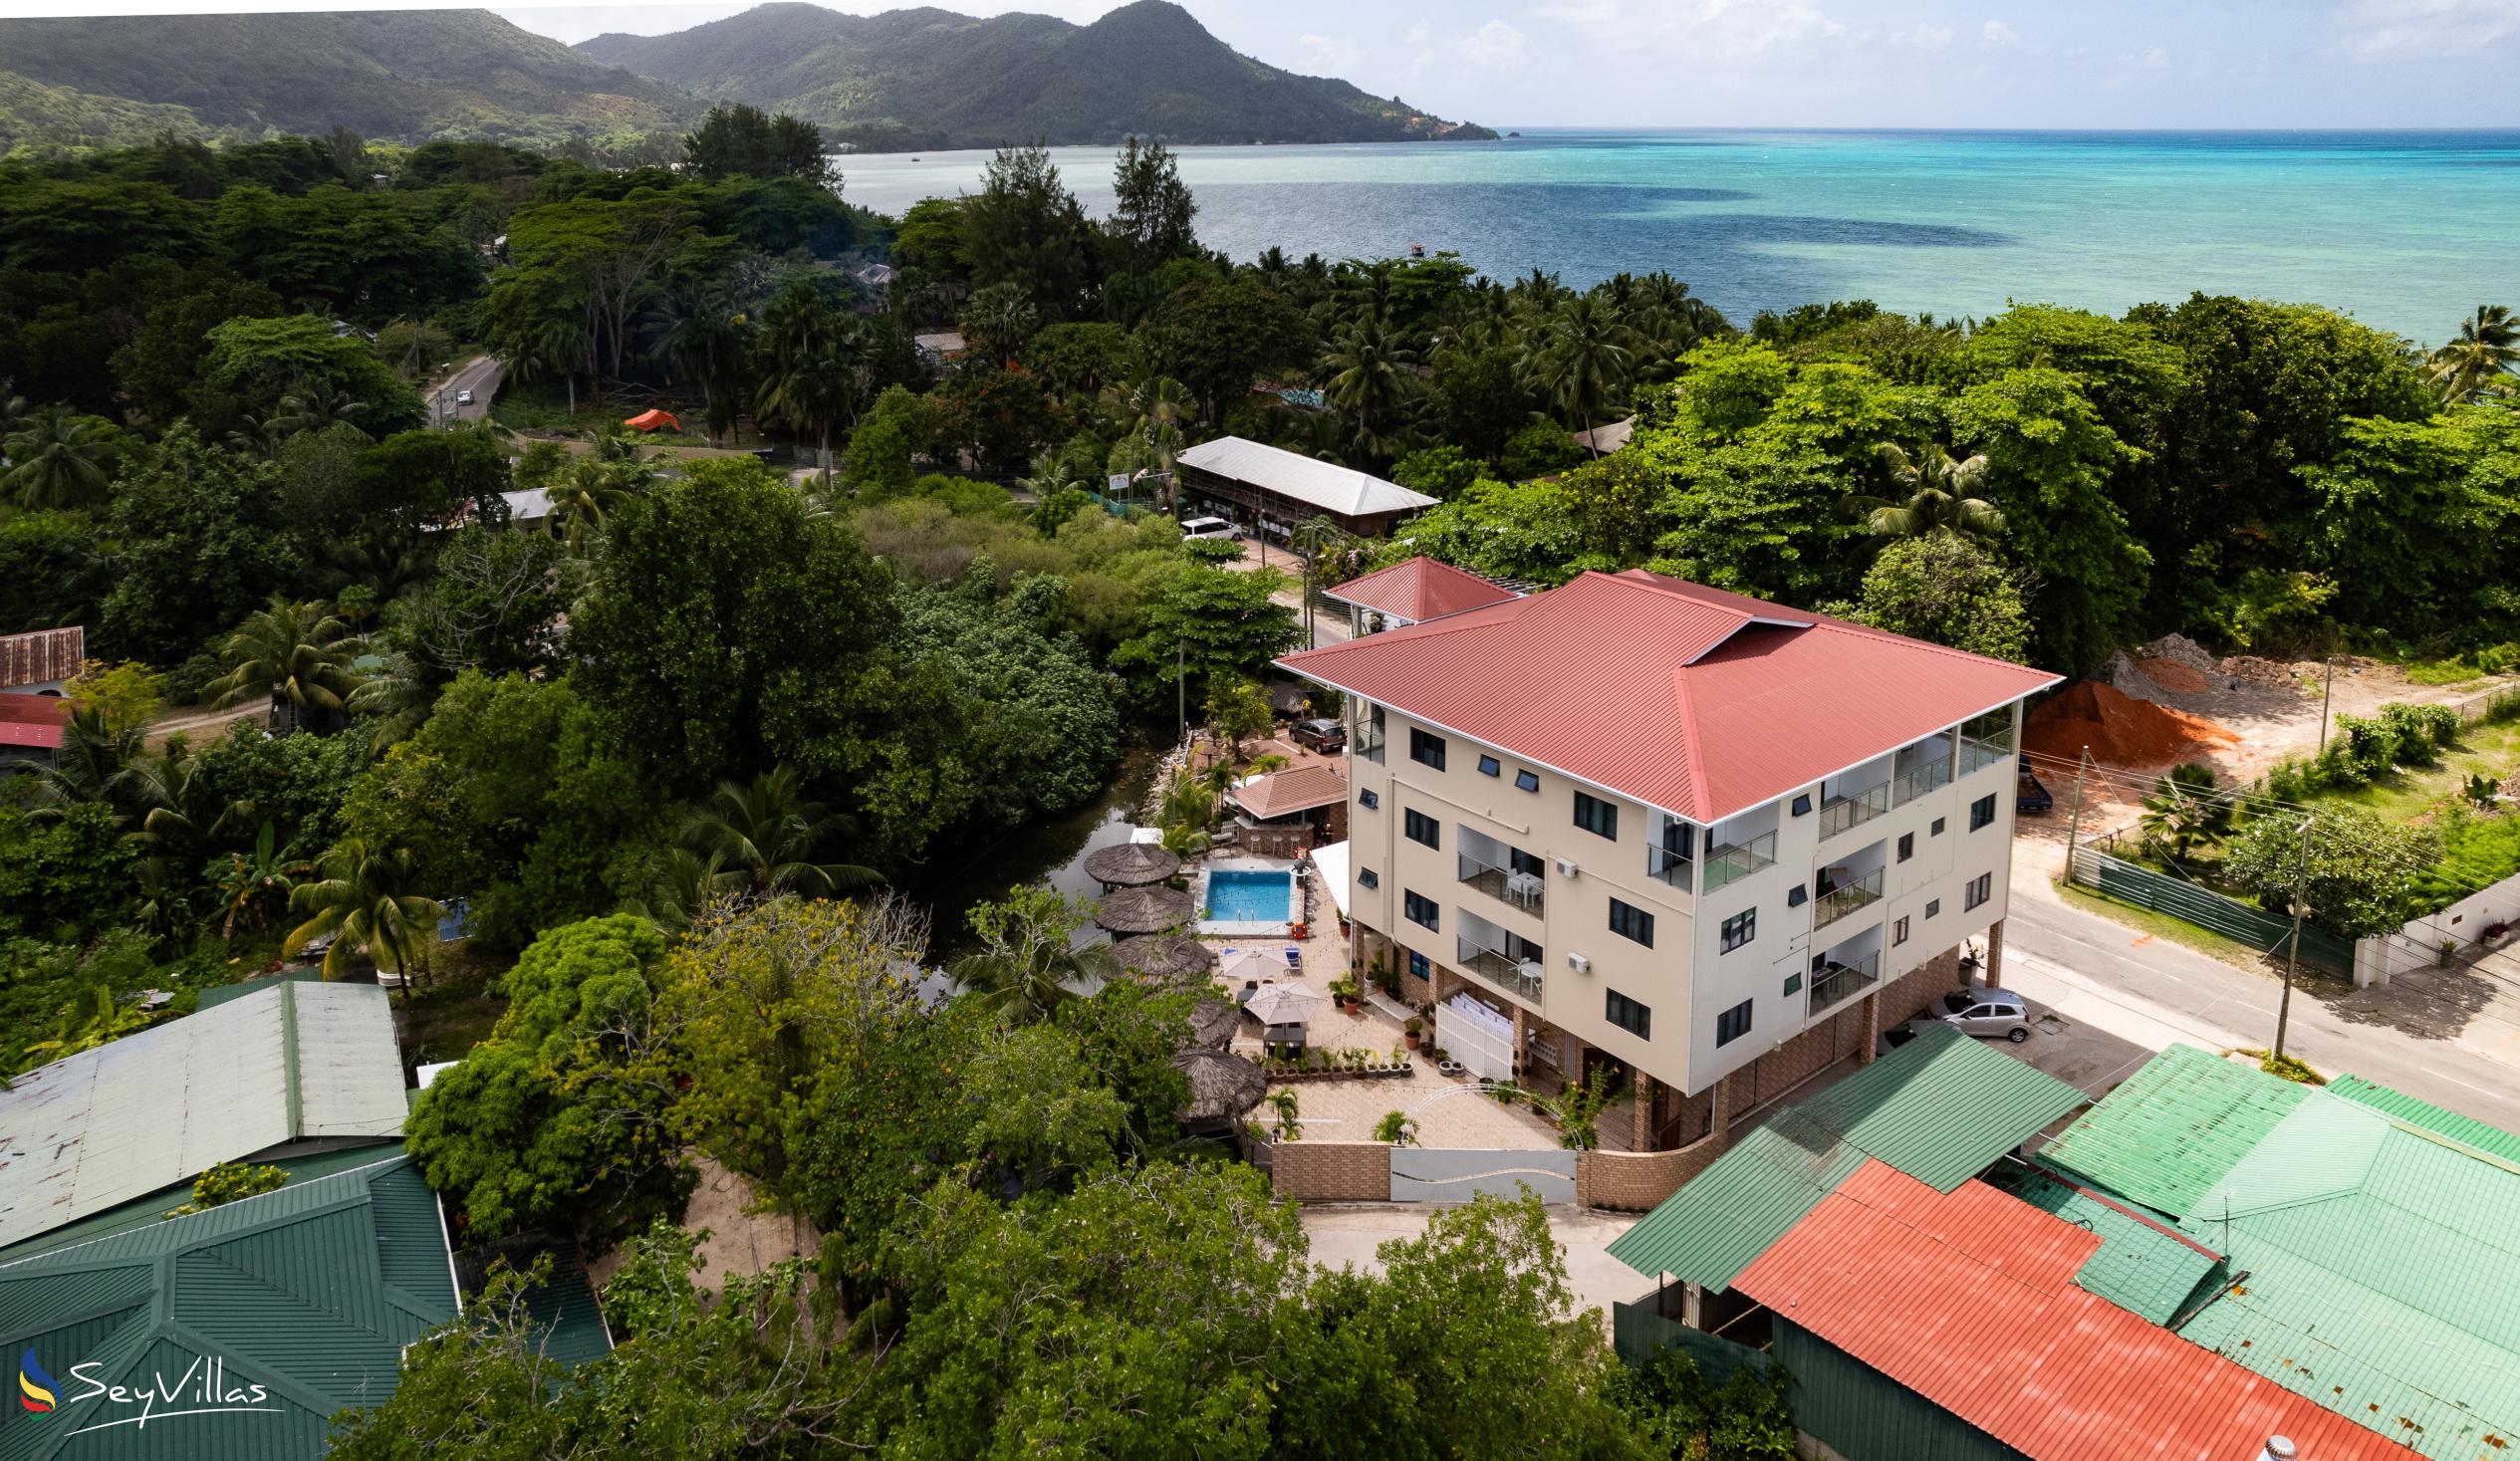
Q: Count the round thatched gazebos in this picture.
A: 5